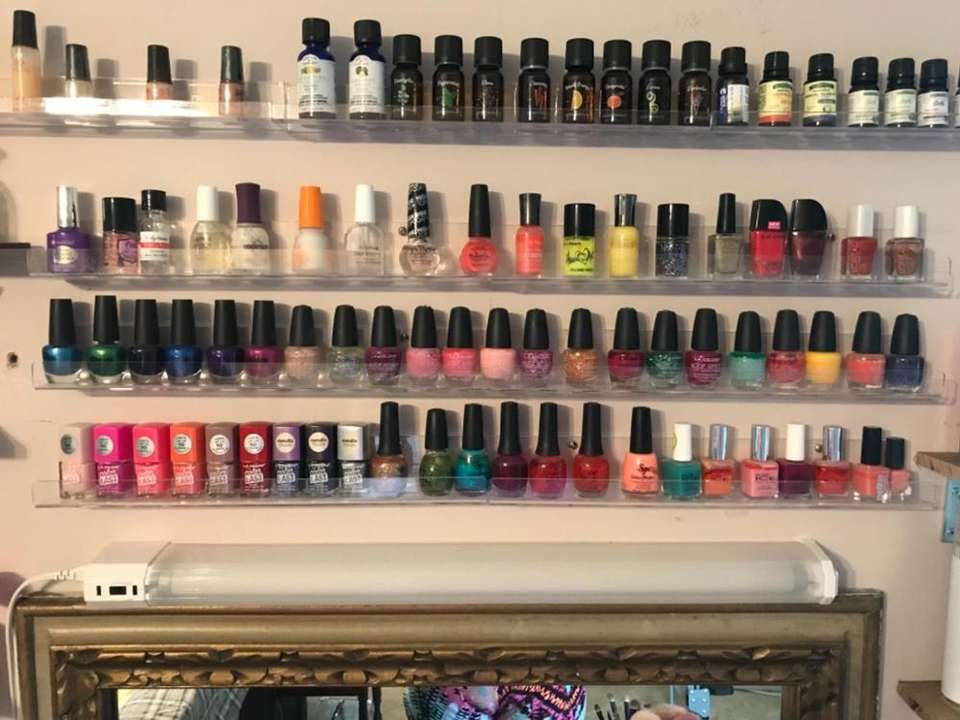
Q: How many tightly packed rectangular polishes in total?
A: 9